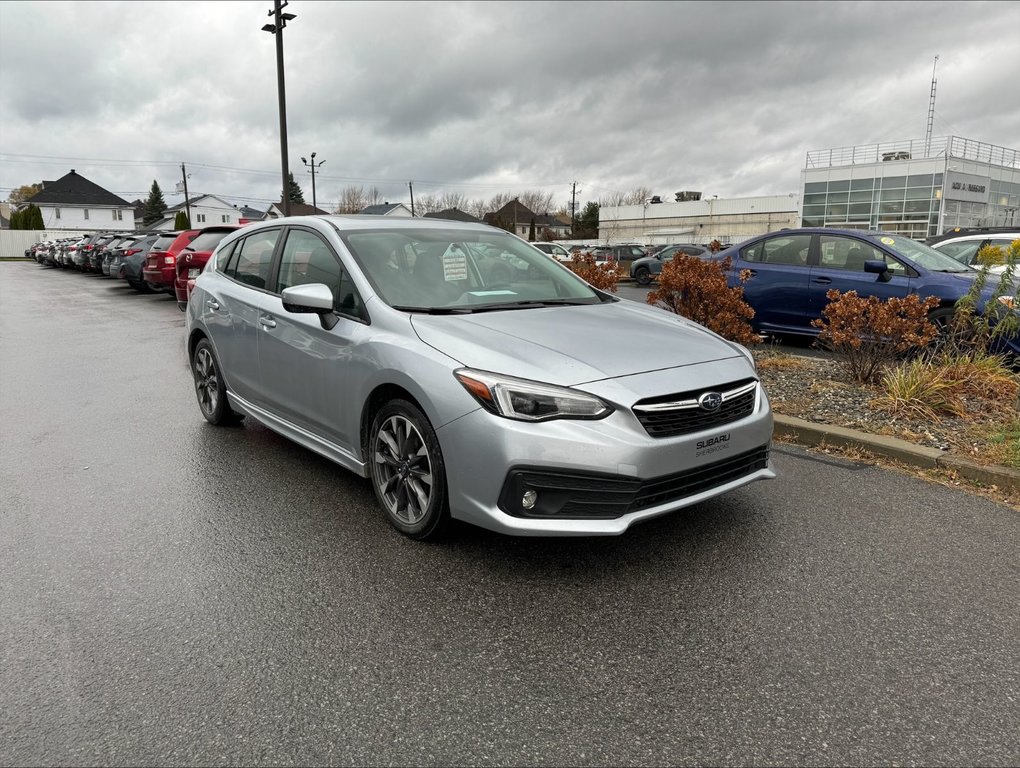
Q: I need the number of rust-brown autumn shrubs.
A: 3